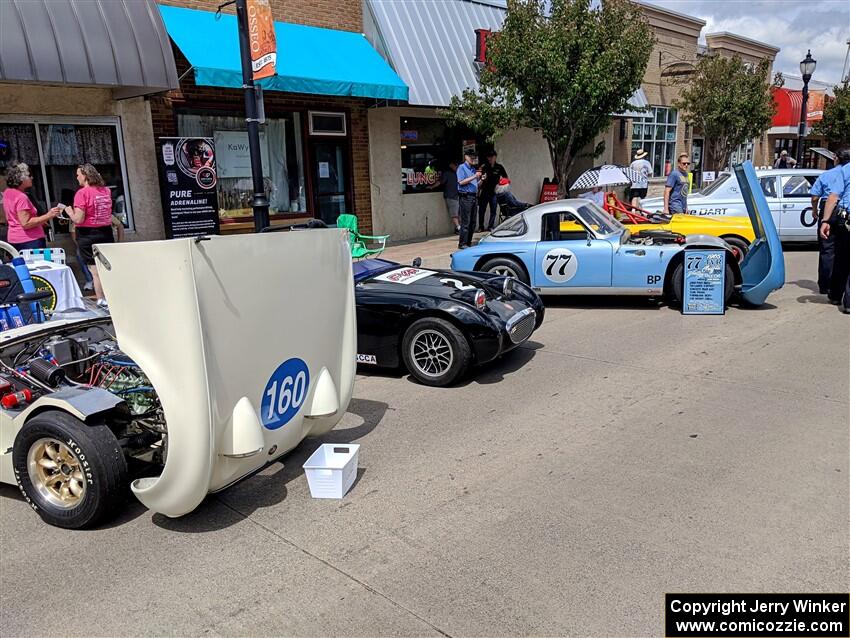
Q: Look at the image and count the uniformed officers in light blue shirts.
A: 2